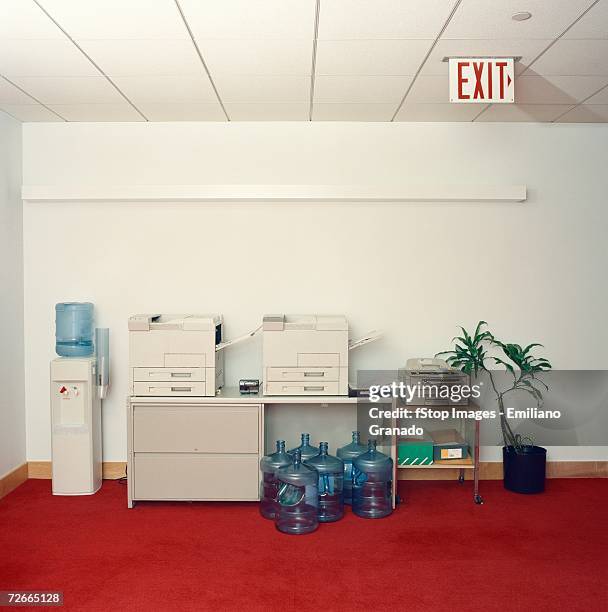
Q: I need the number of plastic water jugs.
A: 7